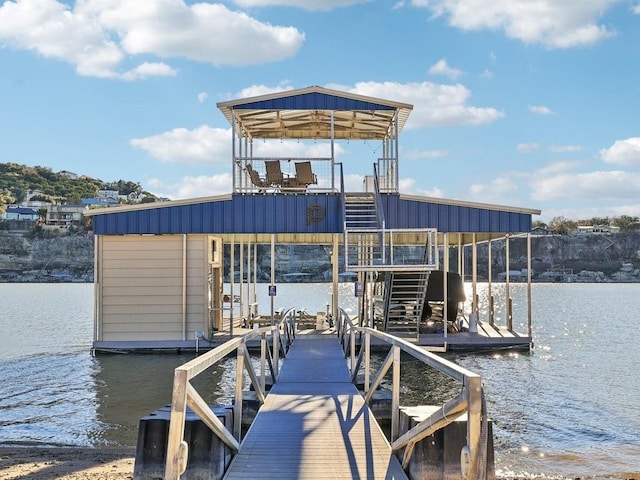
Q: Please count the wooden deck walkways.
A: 1